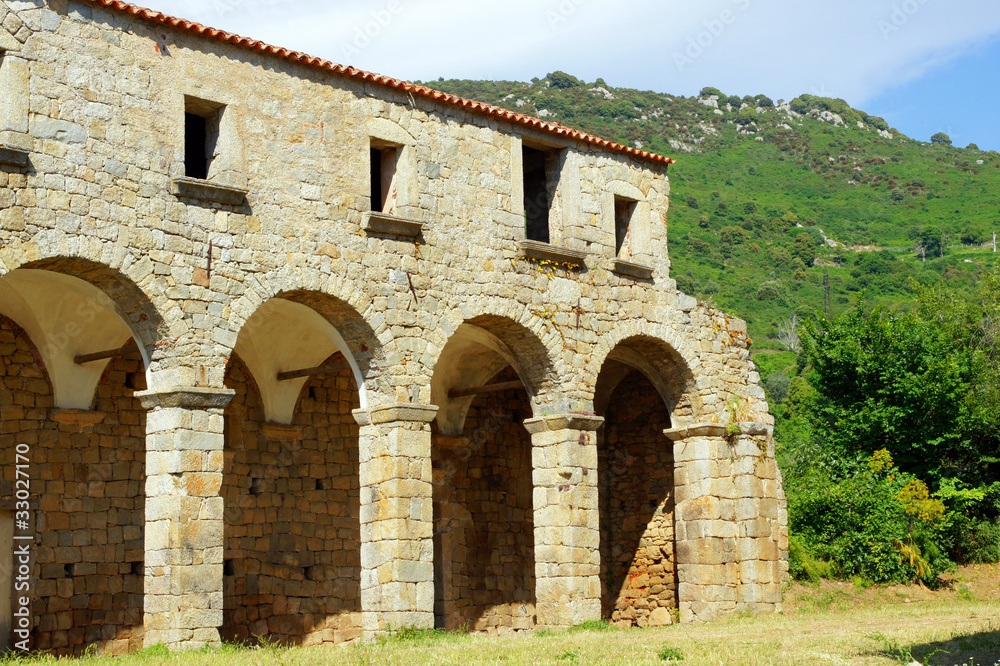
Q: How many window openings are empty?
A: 4